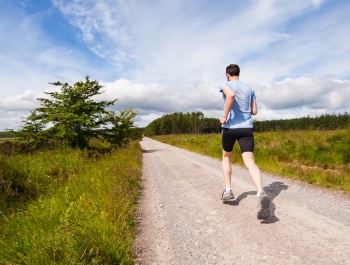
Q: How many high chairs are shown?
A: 0